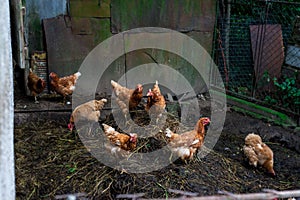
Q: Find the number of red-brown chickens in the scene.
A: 8